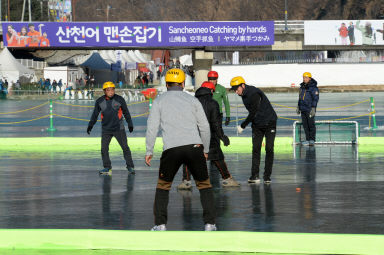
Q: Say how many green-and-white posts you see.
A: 3